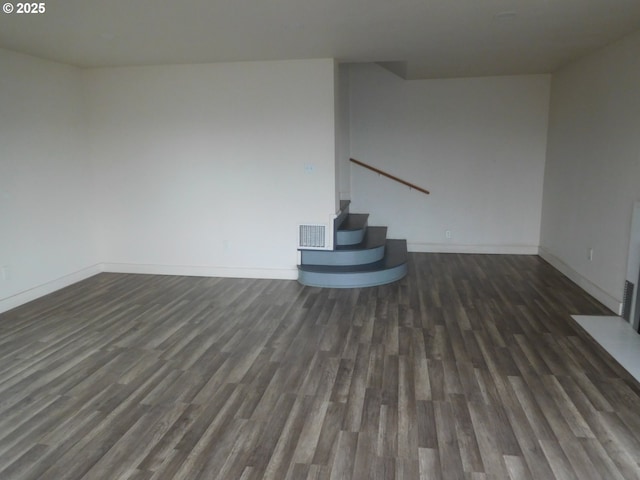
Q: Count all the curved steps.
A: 3